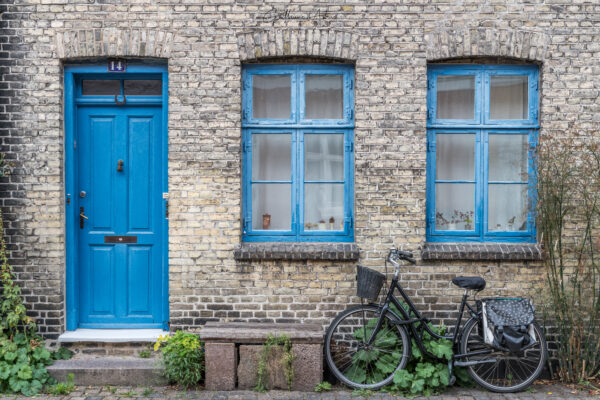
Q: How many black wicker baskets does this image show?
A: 1